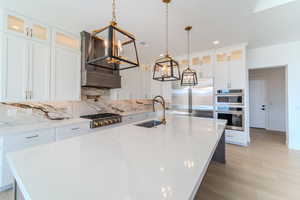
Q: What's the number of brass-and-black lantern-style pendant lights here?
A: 3